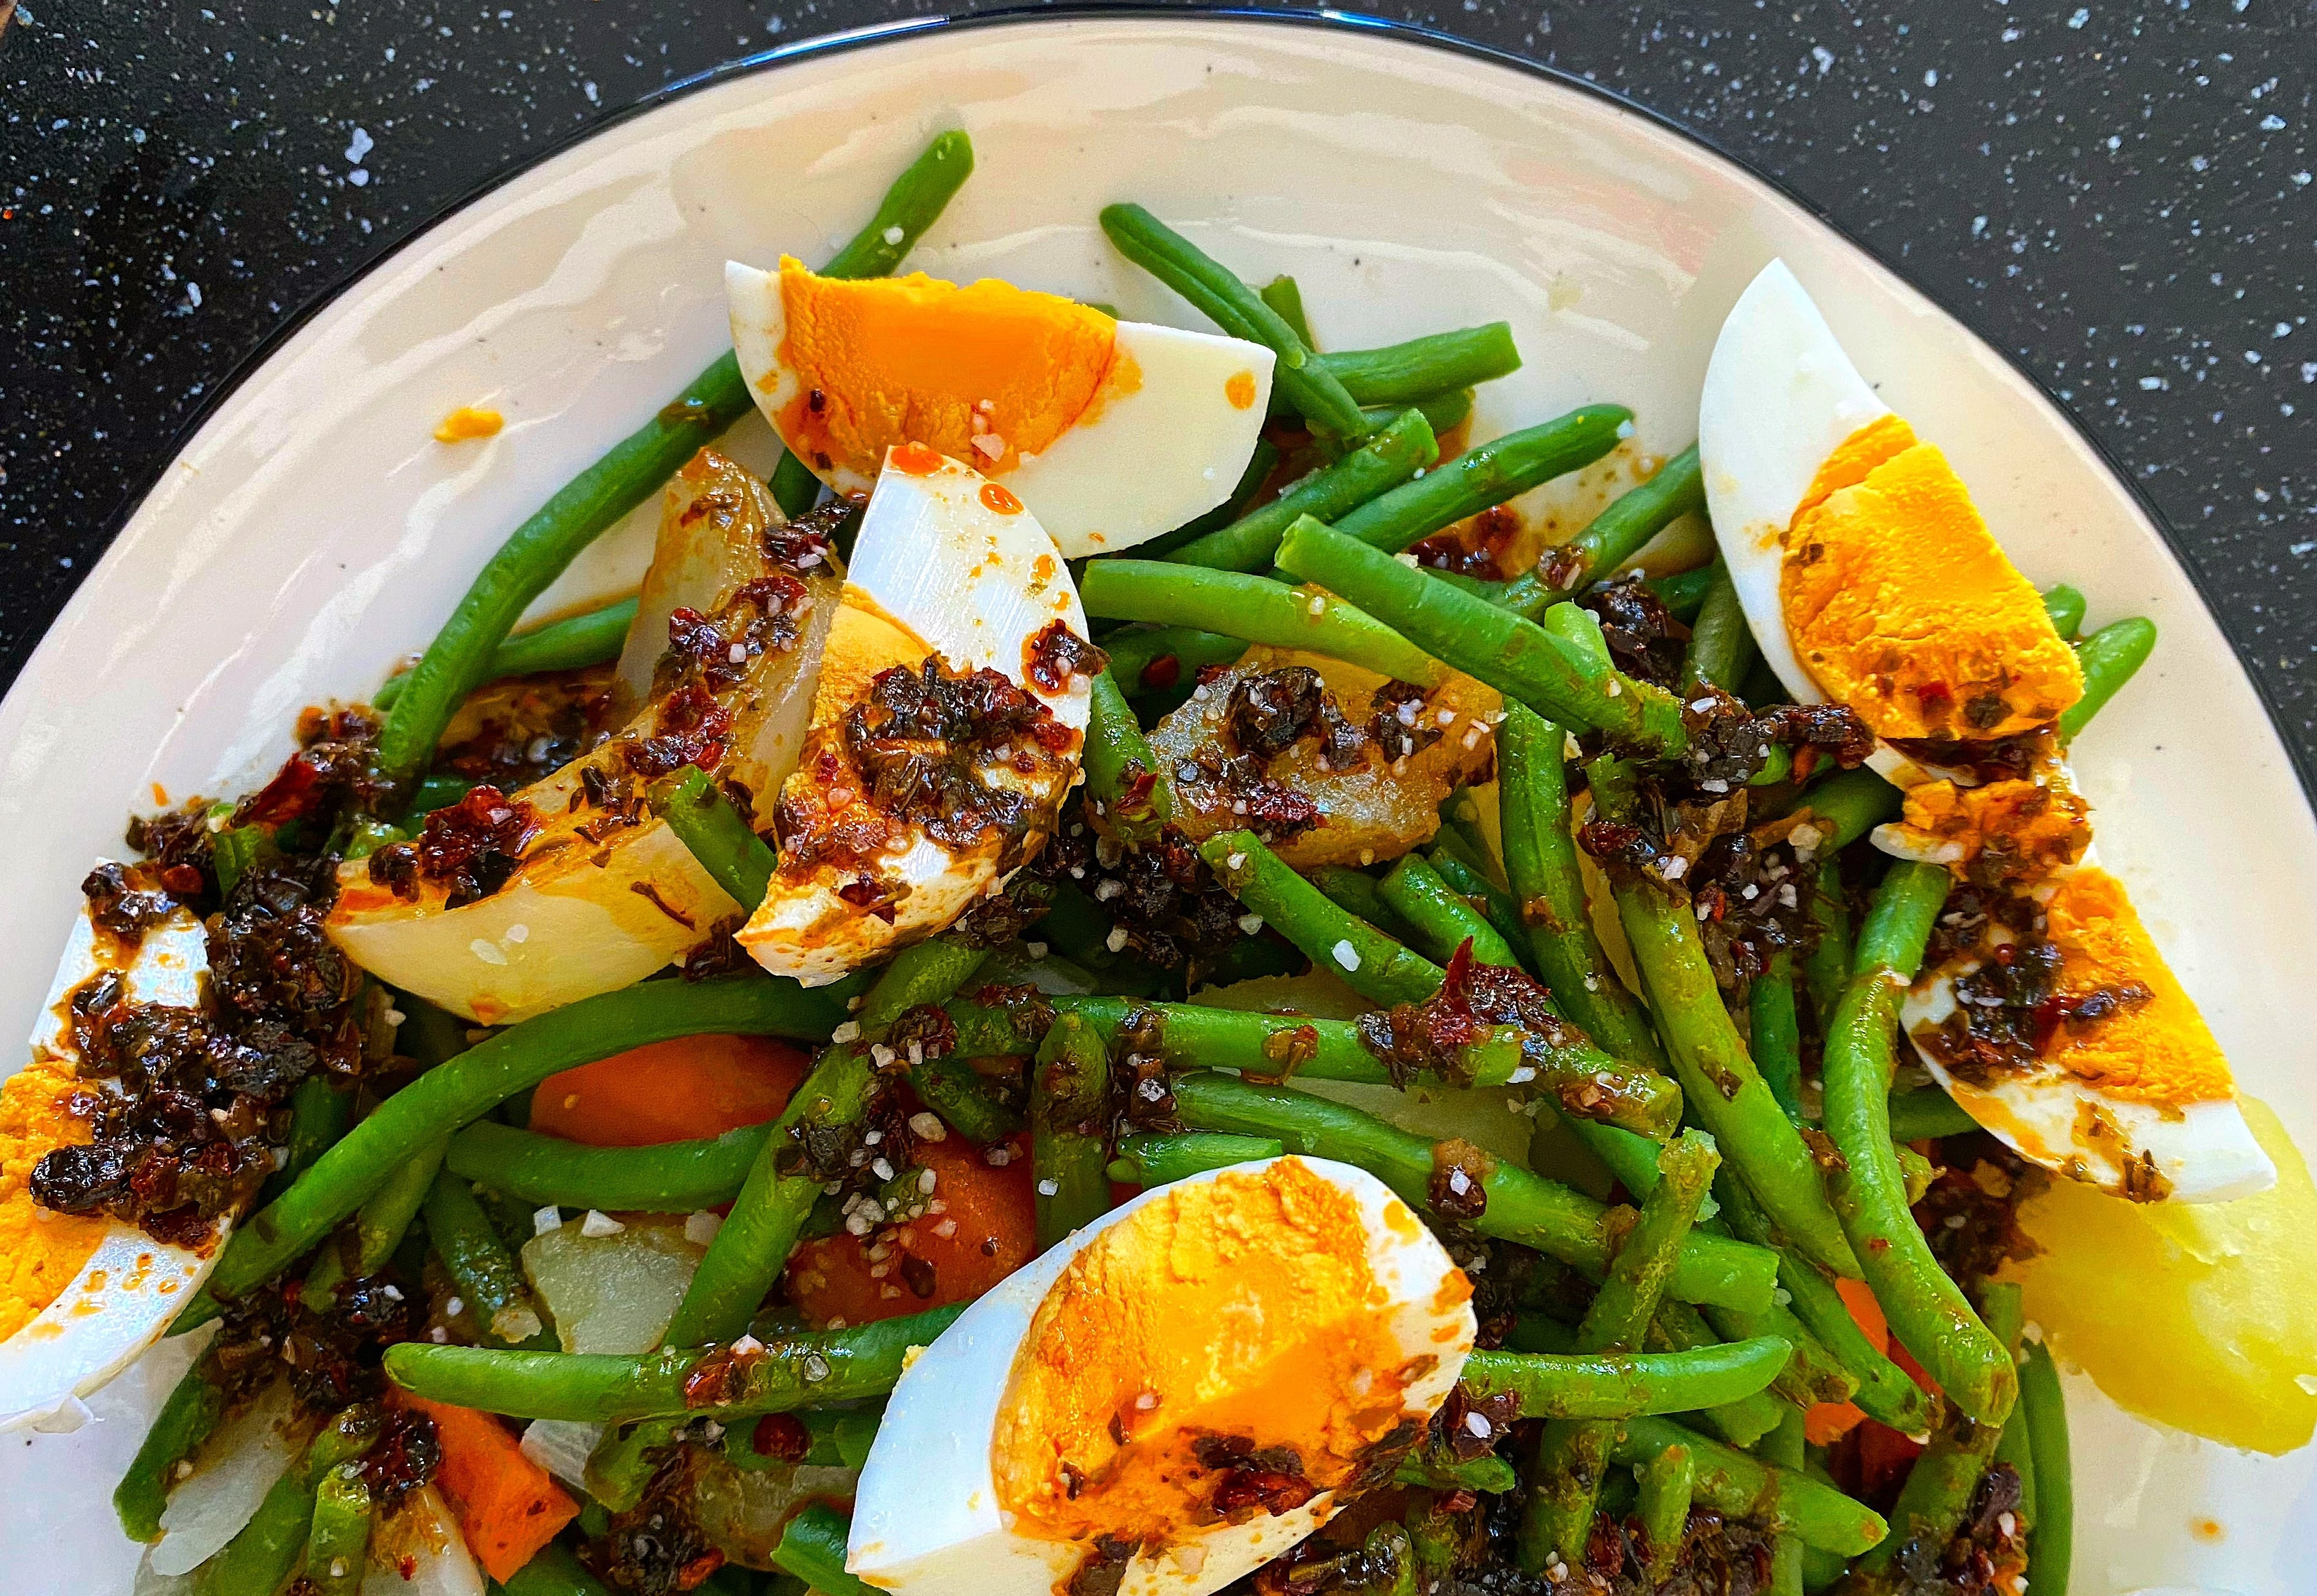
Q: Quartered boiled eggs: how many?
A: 6